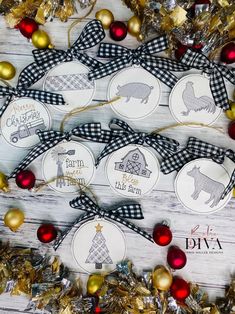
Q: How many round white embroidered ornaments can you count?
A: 8